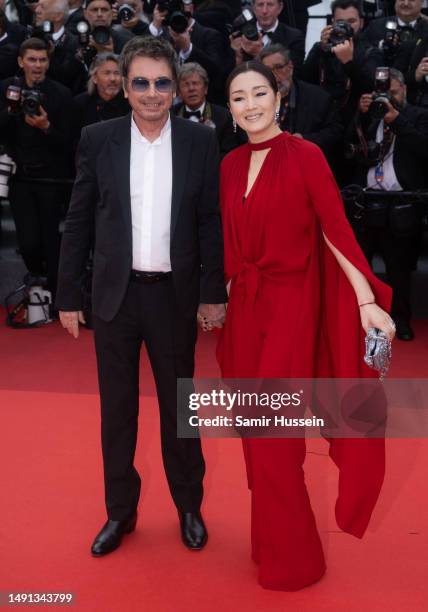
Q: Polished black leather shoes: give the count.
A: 2